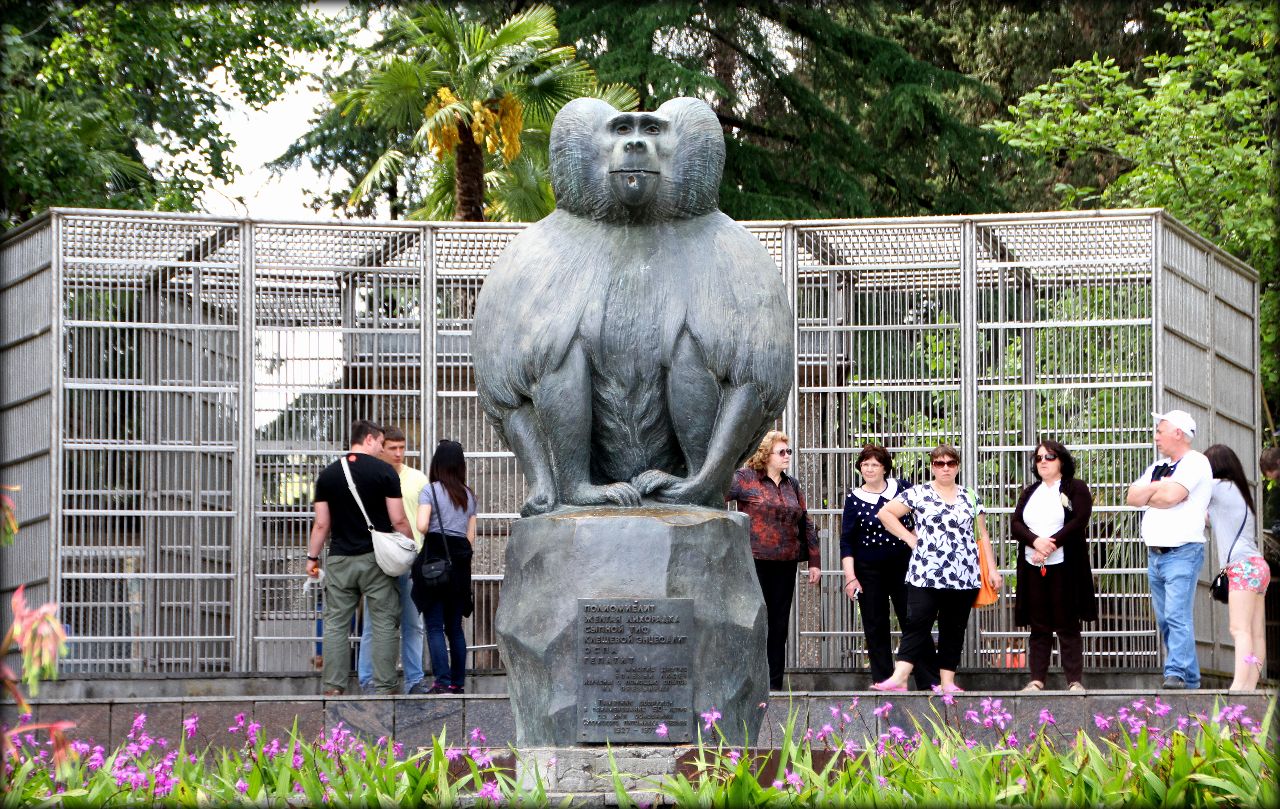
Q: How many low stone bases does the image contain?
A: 1